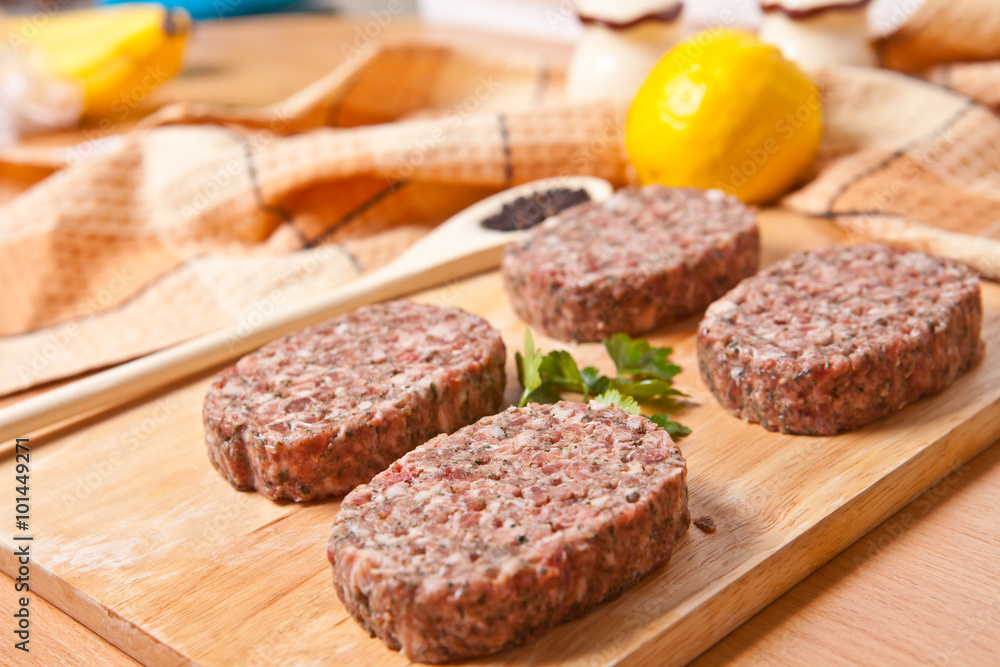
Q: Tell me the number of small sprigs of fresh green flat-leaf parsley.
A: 1